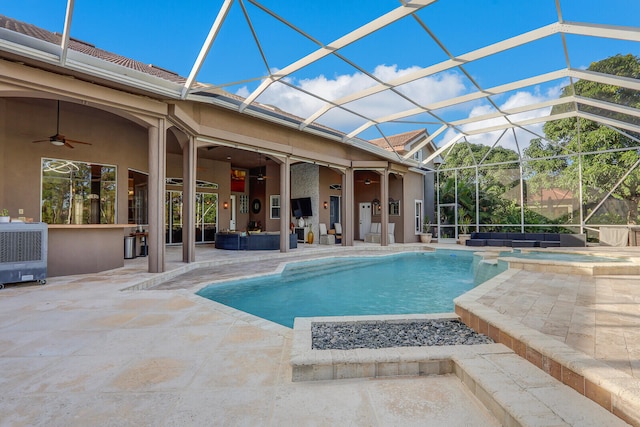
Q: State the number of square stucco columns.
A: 5